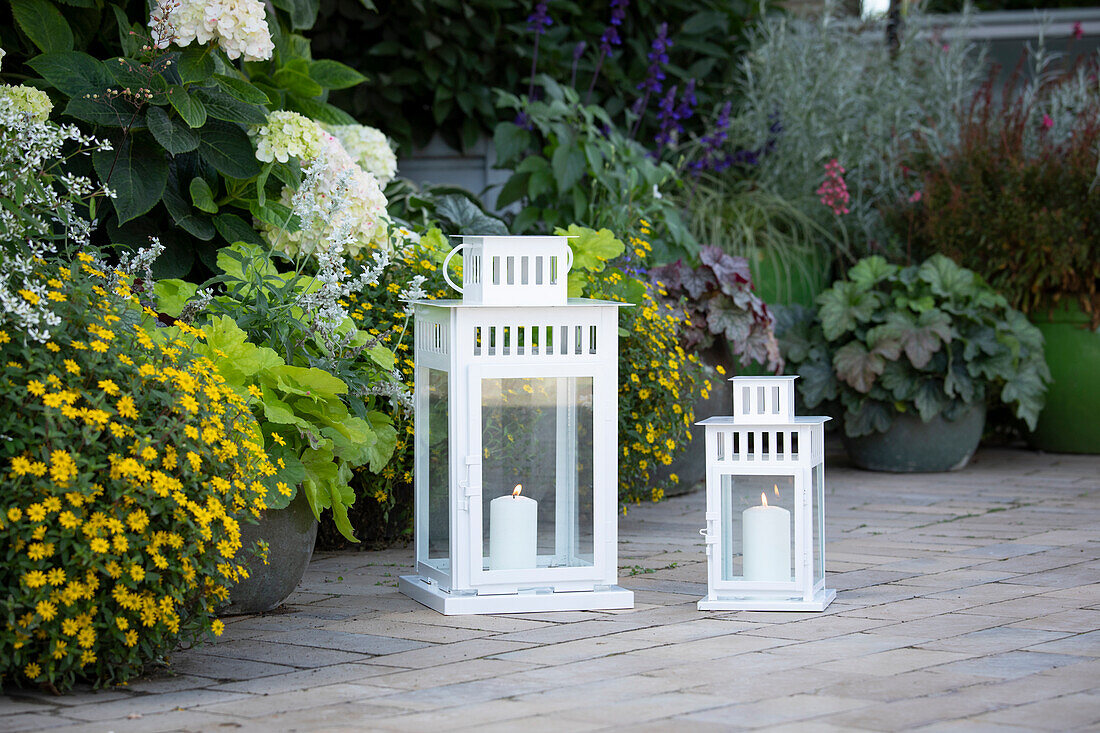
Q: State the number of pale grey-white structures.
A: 2